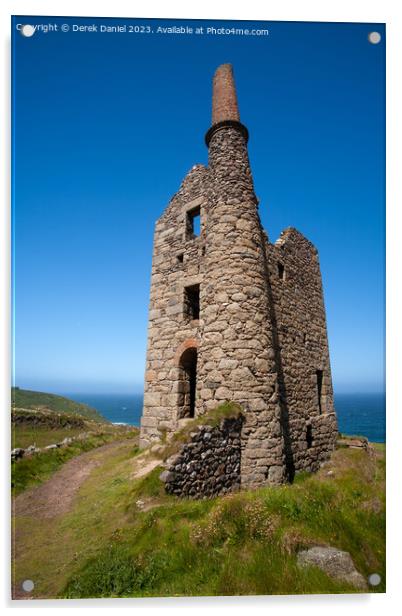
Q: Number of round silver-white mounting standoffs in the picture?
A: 4